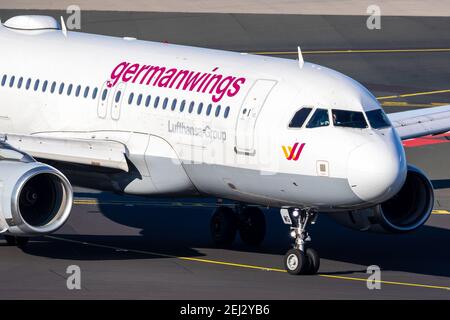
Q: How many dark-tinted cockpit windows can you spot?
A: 4